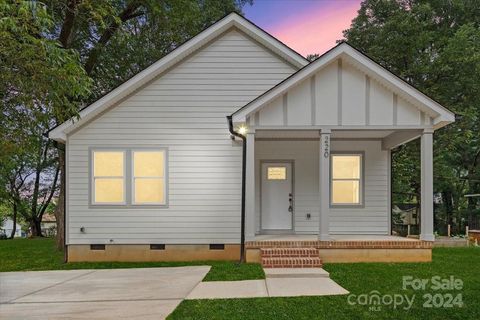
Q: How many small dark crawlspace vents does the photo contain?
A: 3